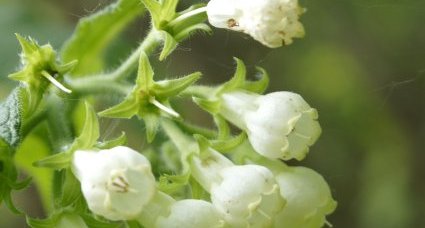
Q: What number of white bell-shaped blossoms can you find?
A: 6